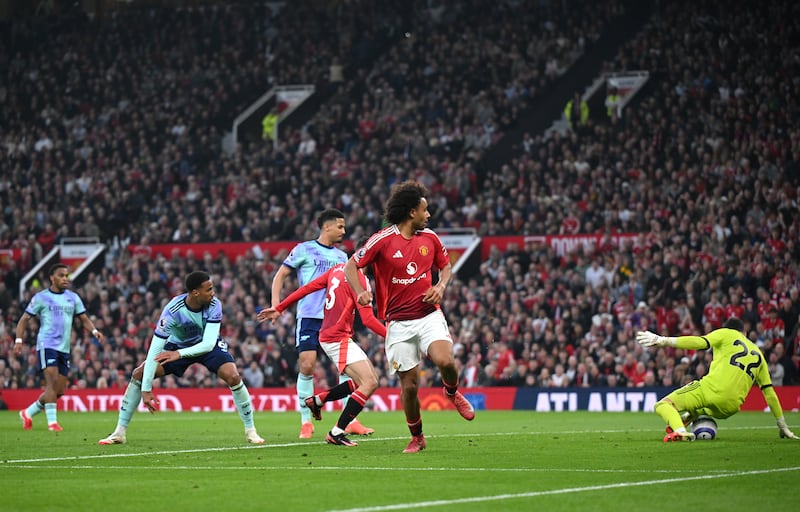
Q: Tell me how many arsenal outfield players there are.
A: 3